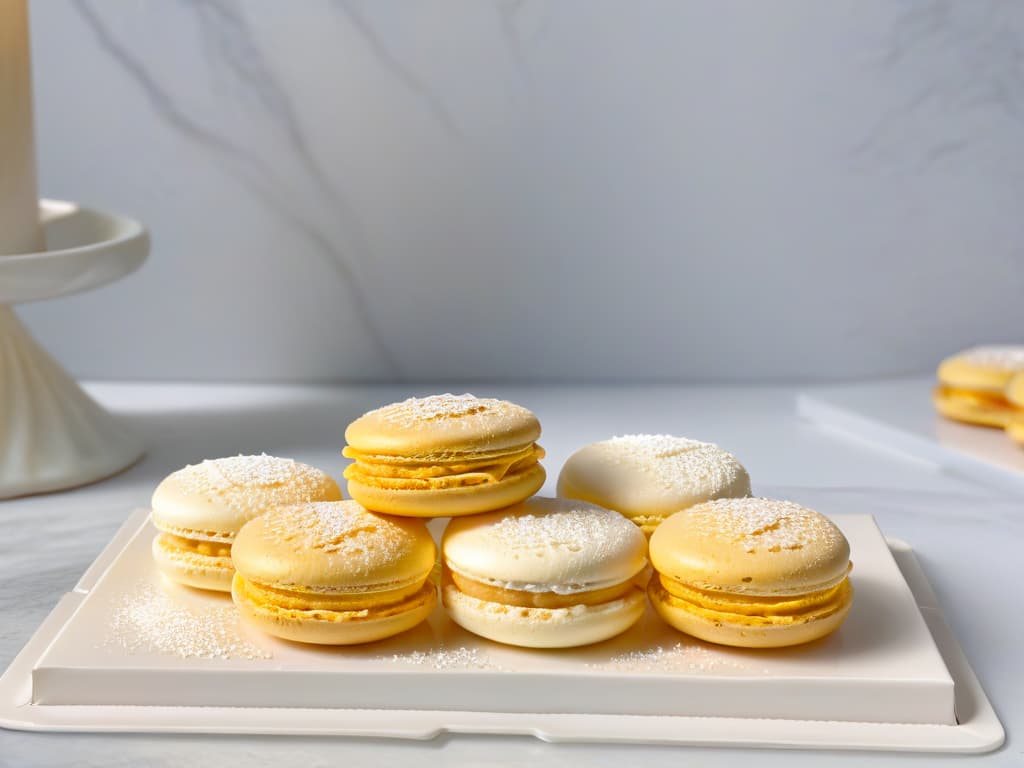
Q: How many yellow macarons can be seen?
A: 5